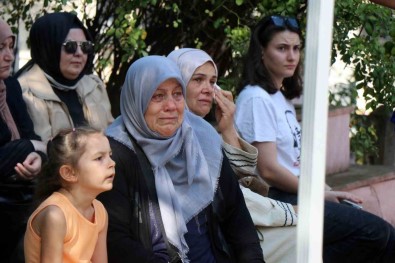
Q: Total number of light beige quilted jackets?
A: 1